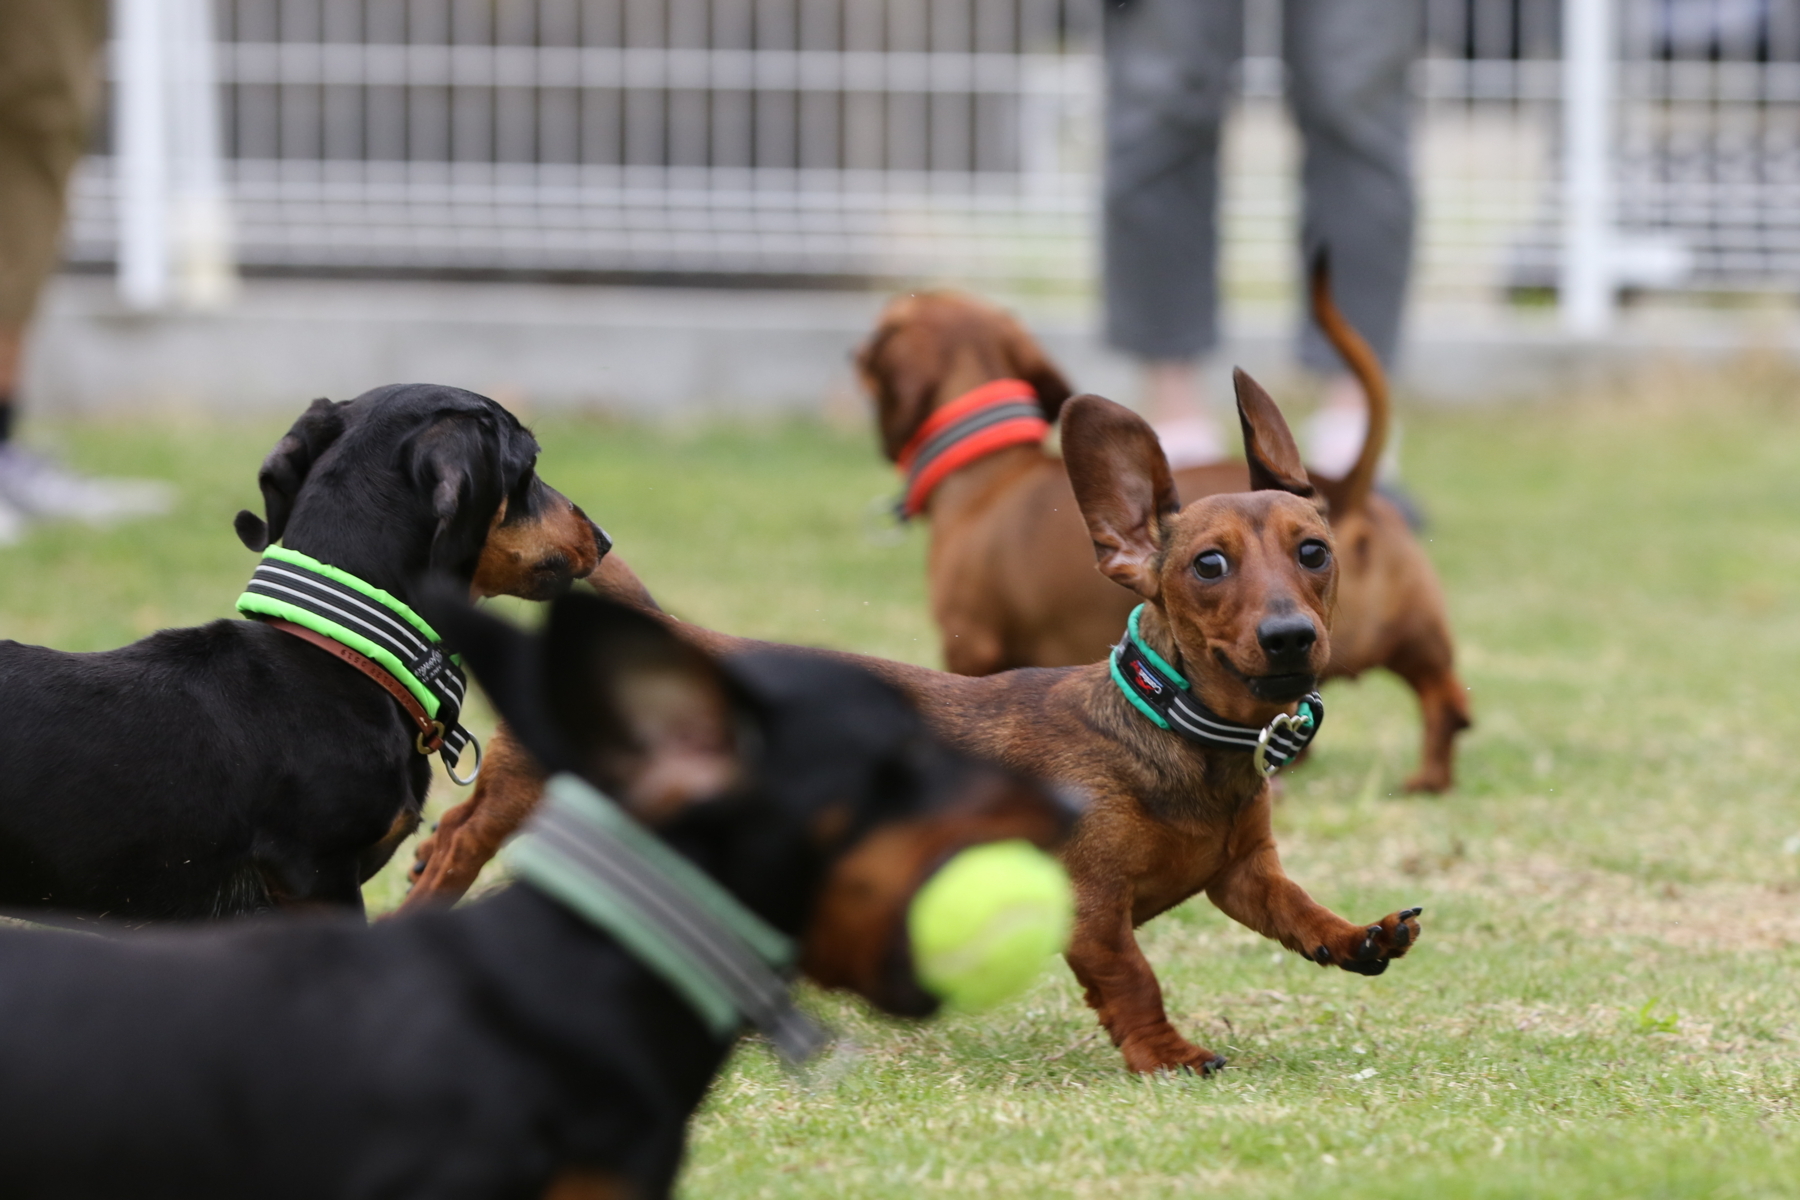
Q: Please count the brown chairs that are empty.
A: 0